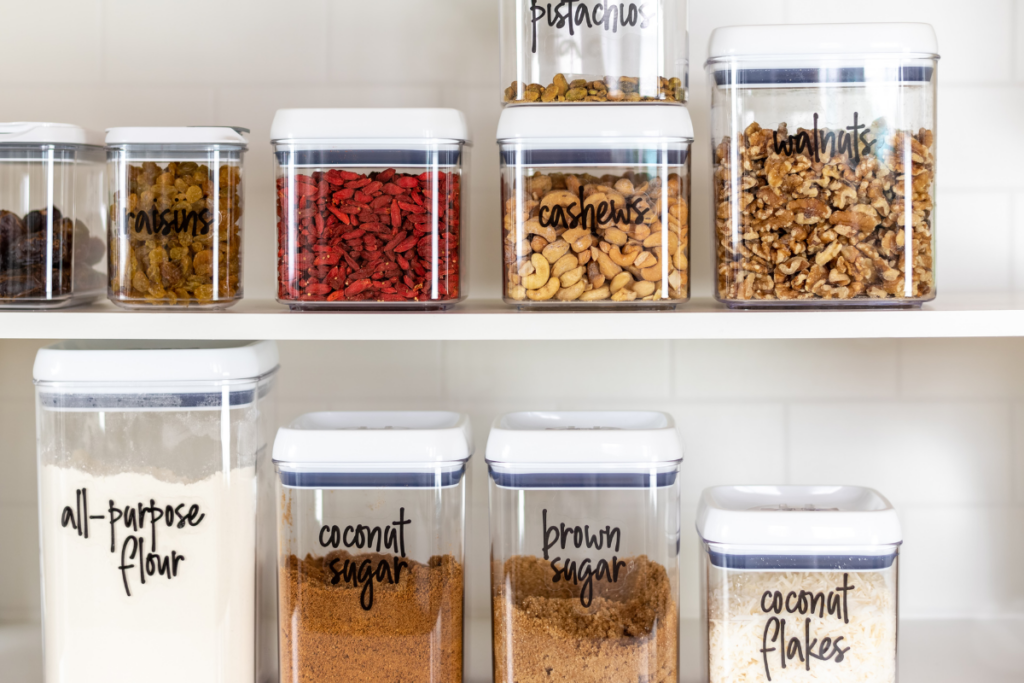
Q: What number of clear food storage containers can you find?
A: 10